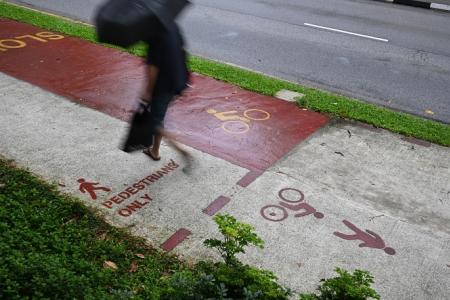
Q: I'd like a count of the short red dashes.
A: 3